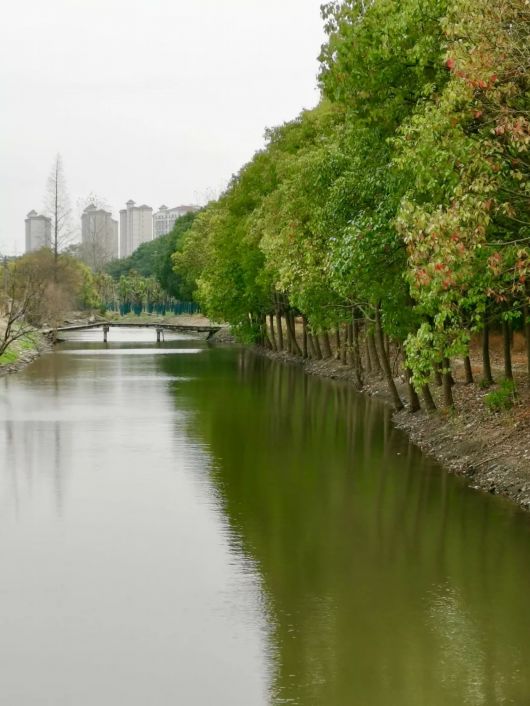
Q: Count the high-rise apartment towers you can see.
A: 4